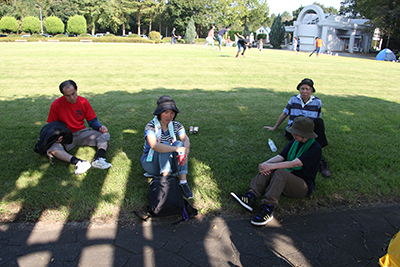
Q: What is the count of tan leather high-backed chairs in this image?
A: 0